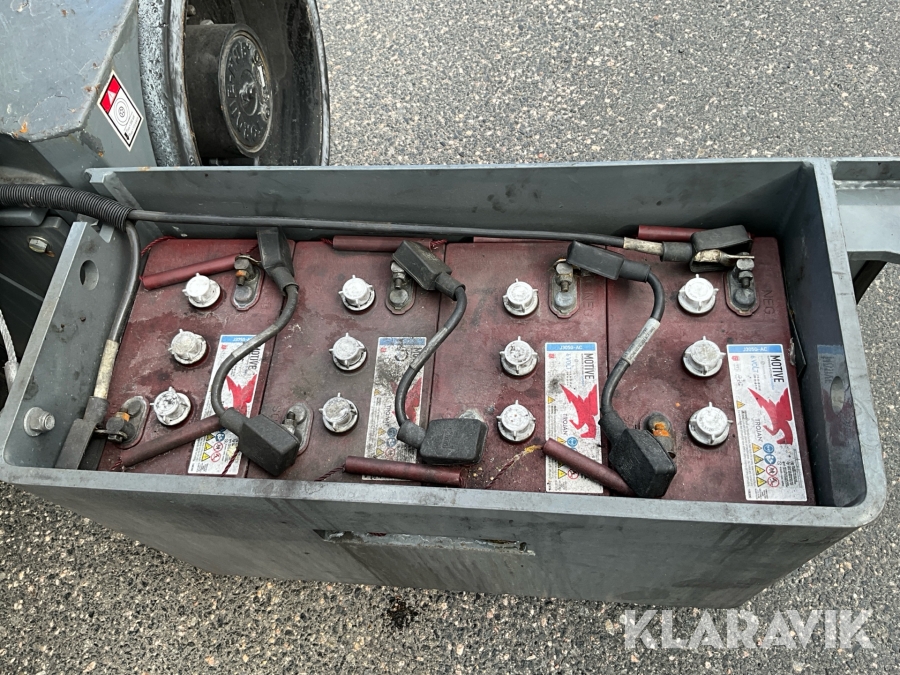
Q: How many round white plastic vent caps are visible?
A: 12